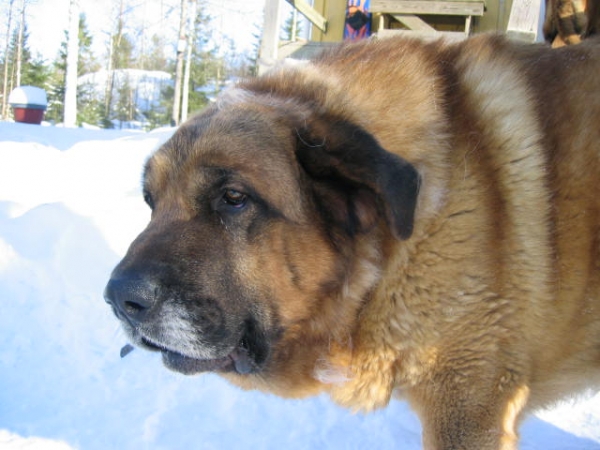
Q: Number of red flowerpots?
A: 1